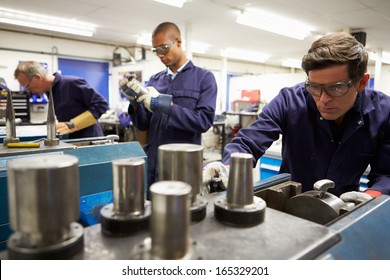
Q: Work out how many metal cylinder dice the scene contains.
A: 5